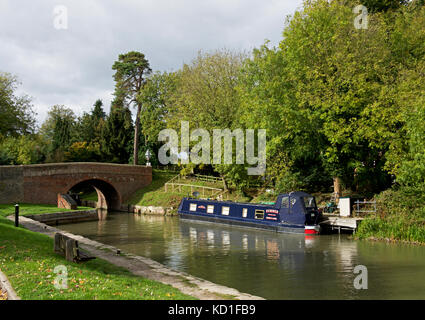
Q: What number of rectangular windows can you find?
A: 5